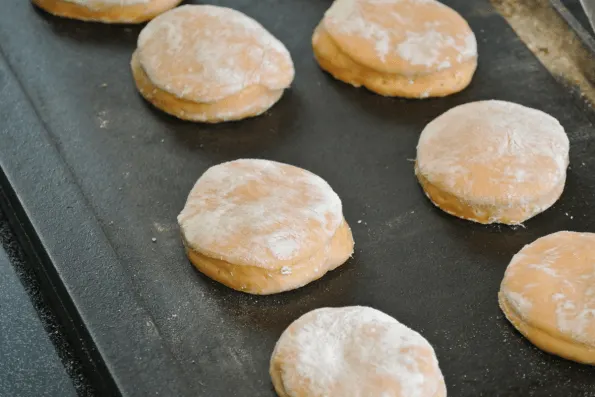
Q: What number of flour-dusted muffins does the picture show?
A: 7